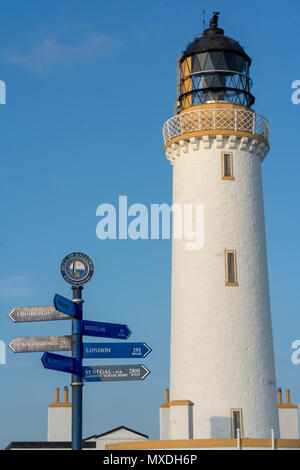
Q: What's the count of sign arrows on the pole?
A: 7